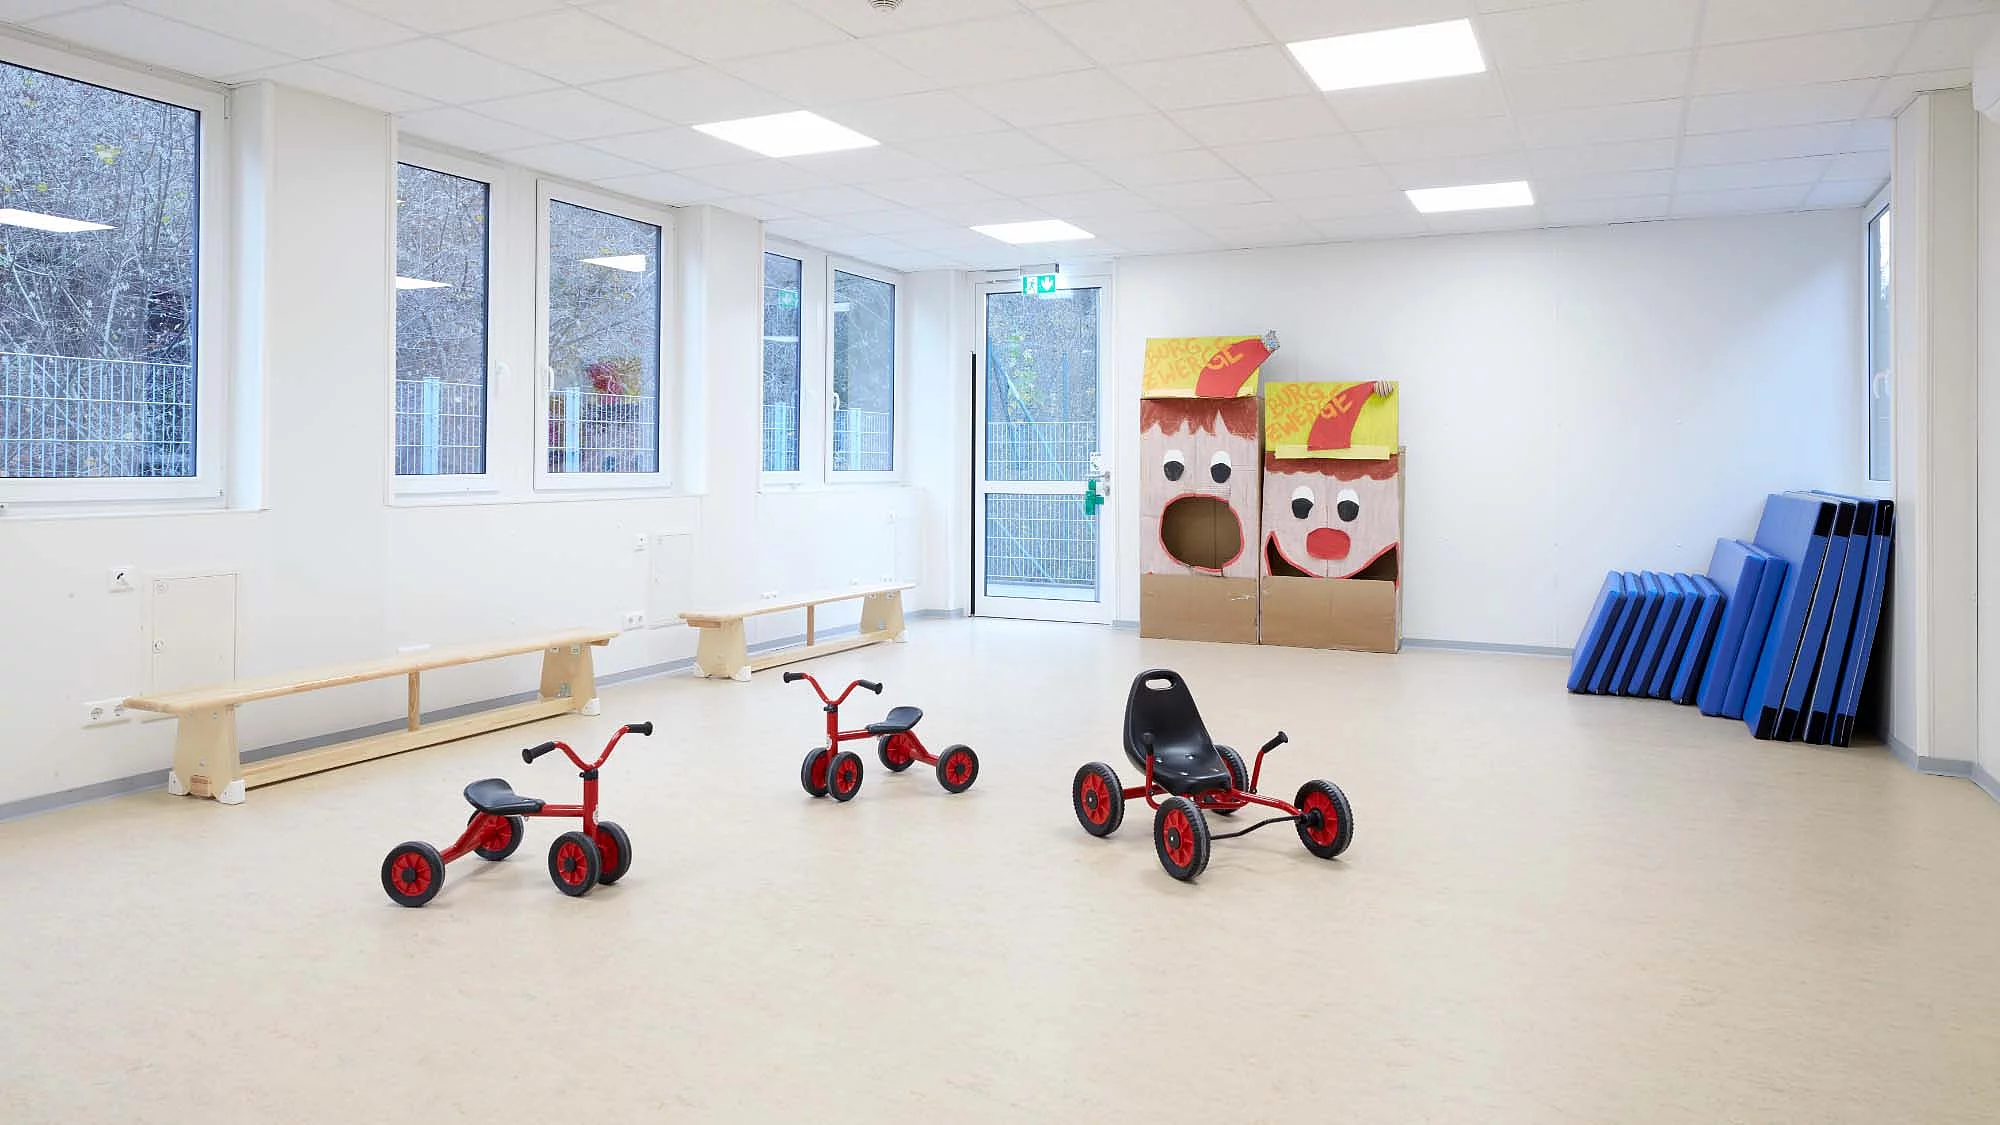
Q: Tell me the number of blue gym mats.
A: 12